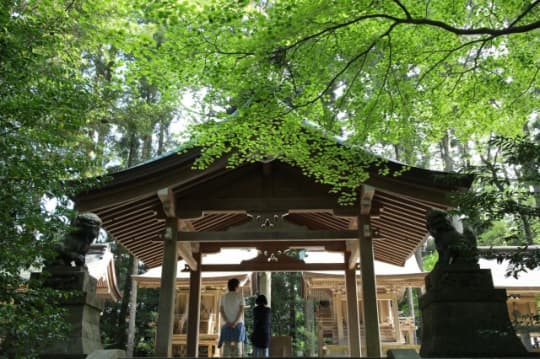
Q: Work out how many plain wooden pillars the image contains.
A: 4